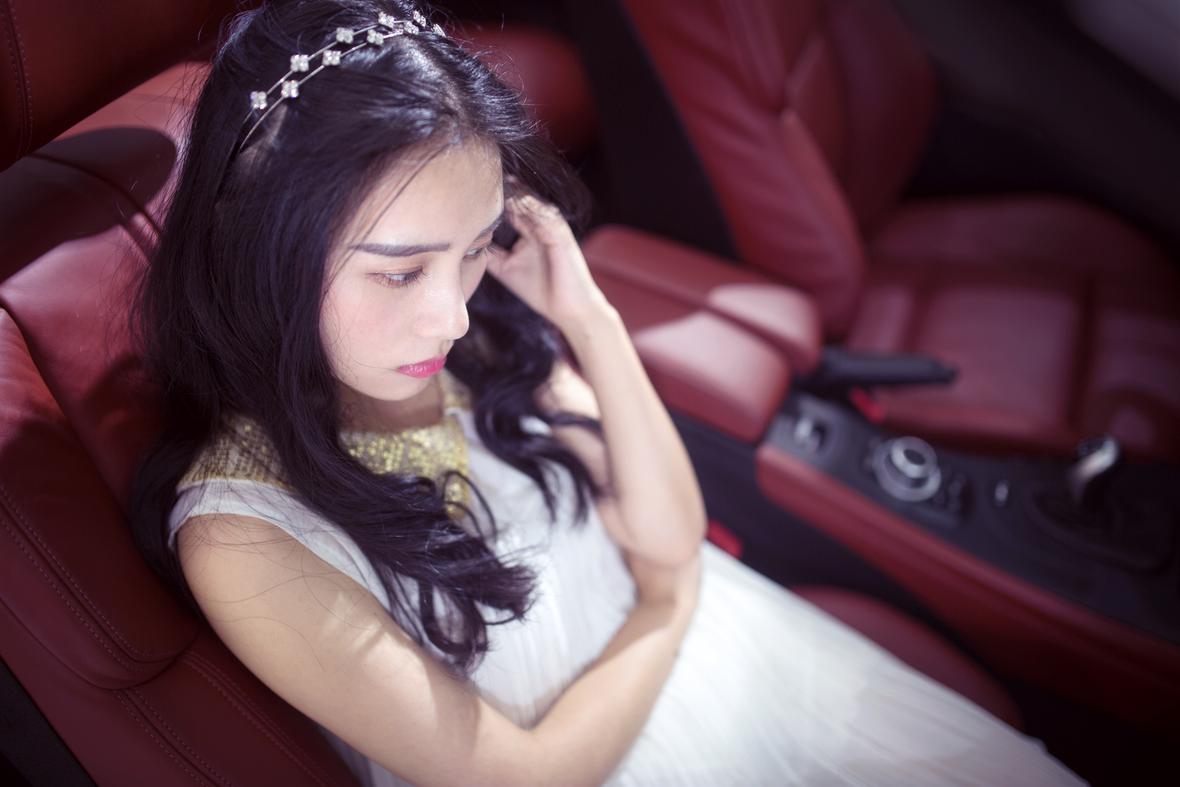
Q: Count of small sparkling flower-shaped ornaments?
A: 10